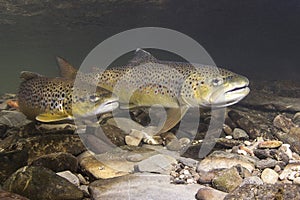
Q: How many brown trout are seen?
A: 2